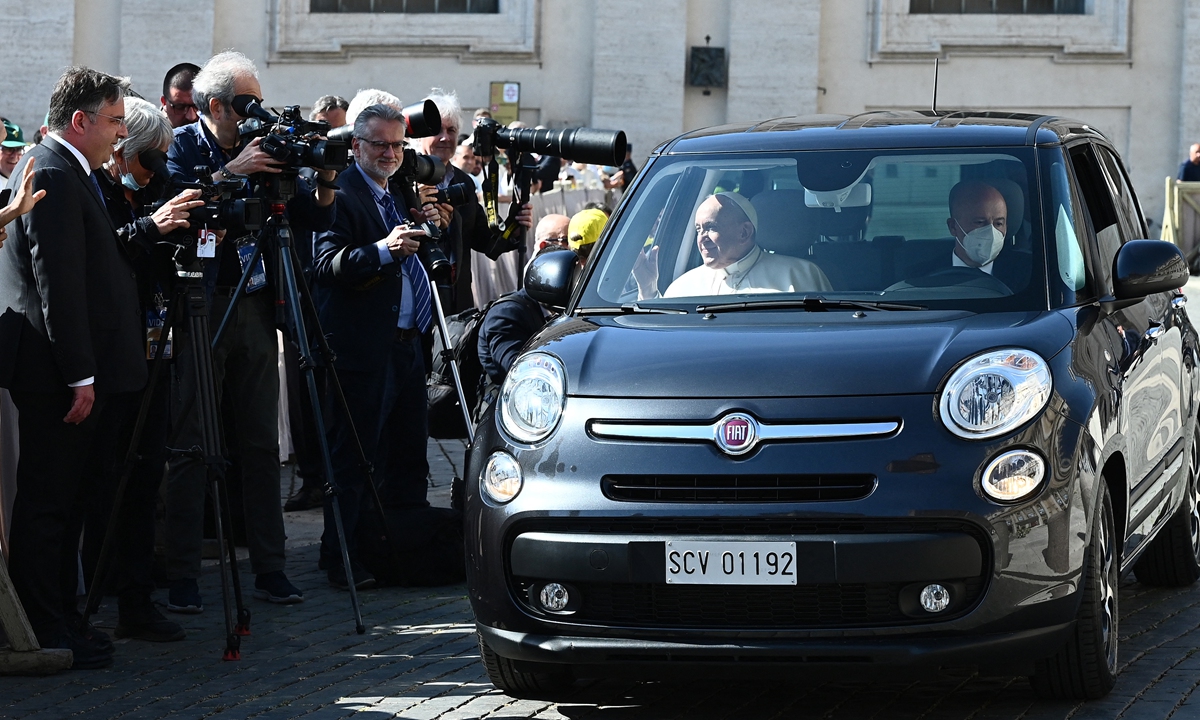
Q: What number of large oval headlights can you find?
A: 2